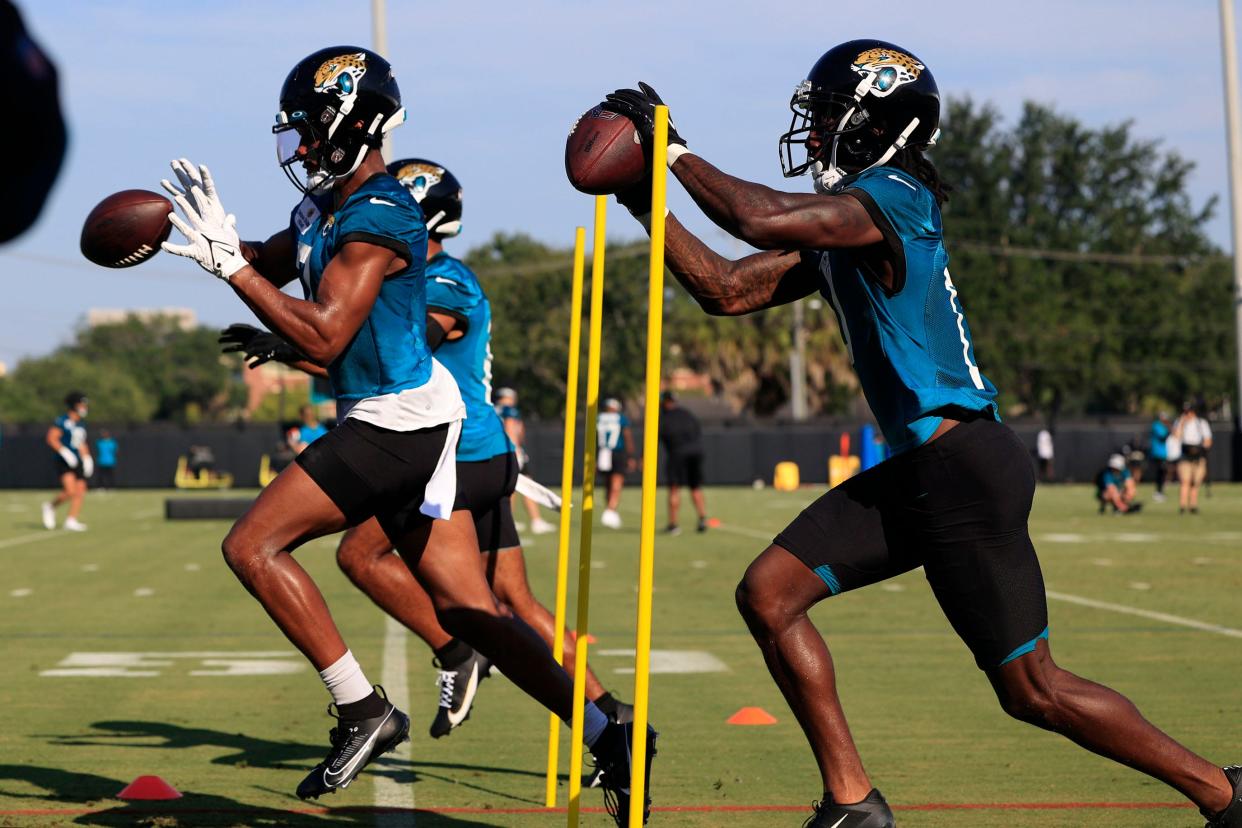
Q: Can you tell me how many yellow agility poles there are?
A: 3